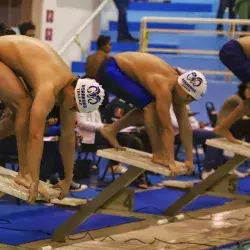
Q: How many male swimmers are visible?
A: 3